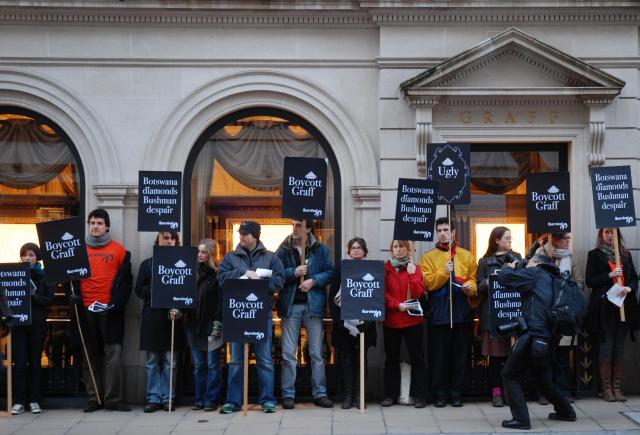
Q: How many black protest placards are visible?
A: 12